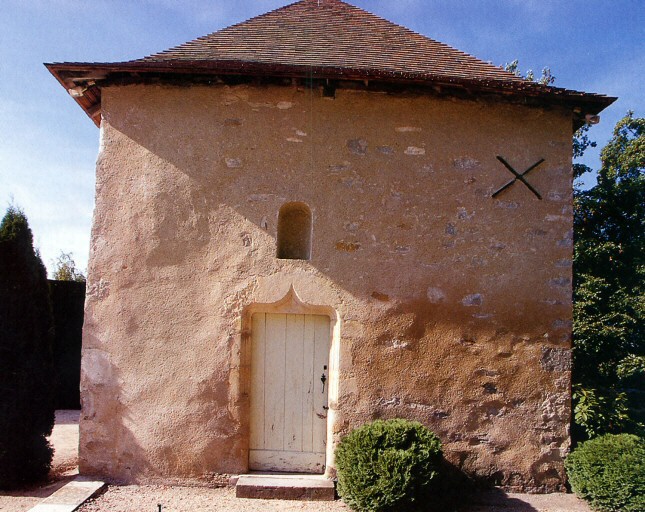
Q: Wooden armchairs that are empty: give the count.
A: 0